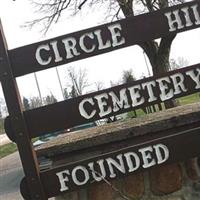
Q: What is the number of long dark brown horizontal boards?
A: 3